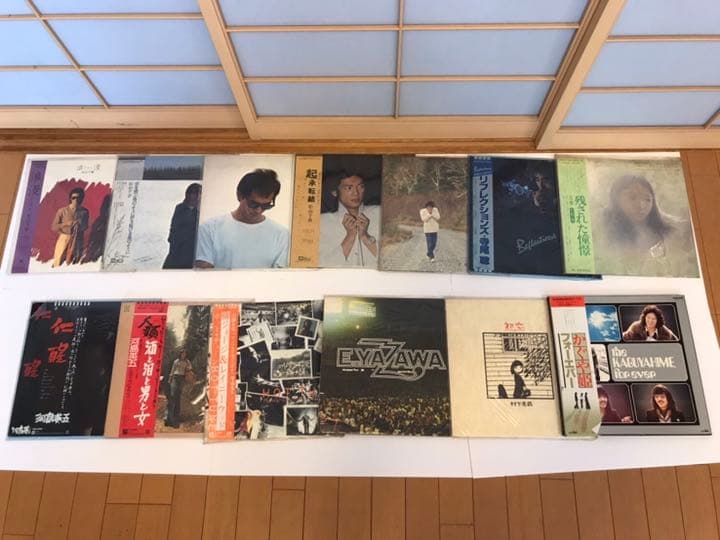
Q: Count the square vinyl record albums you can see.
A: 13